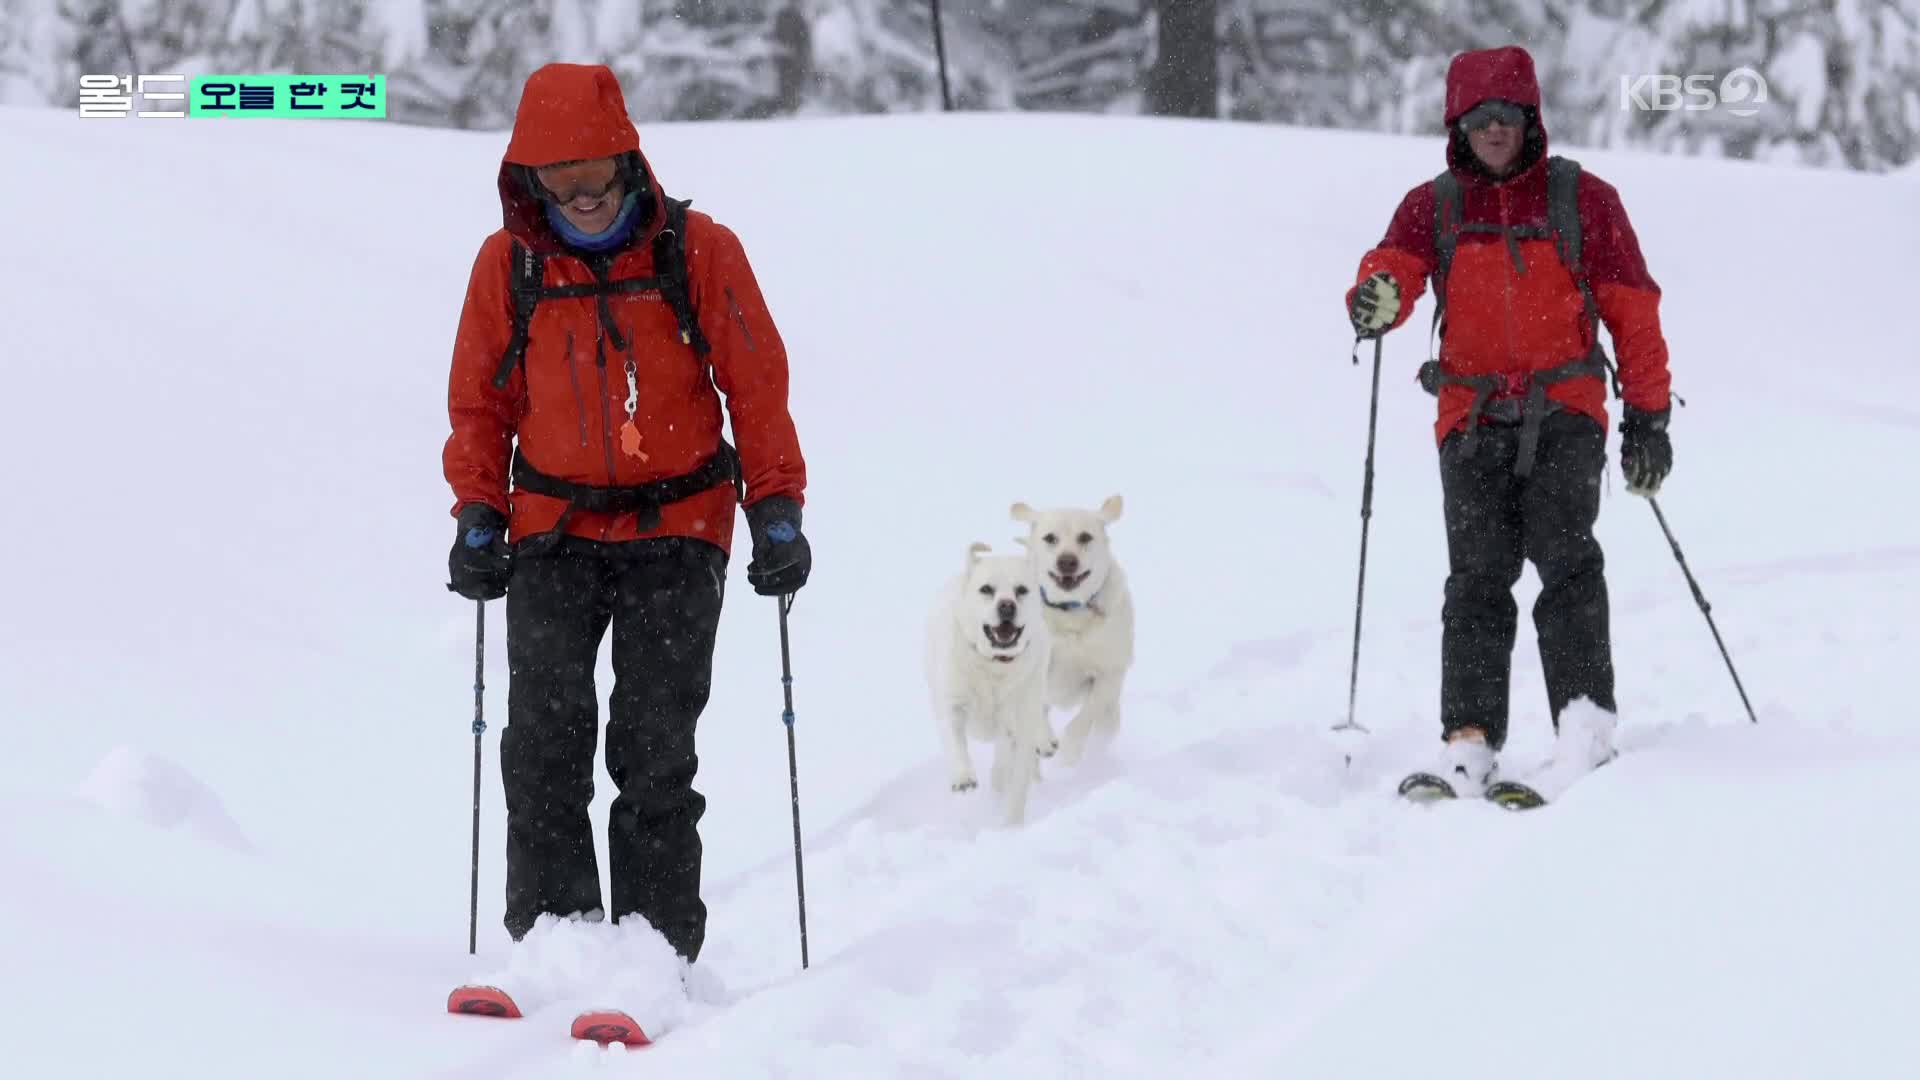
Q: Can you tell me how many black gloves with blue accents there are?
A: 2